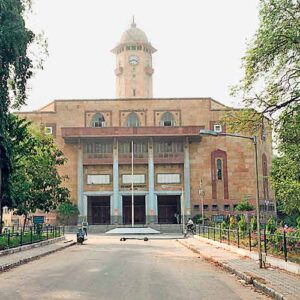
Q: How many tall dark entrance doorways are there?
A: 3